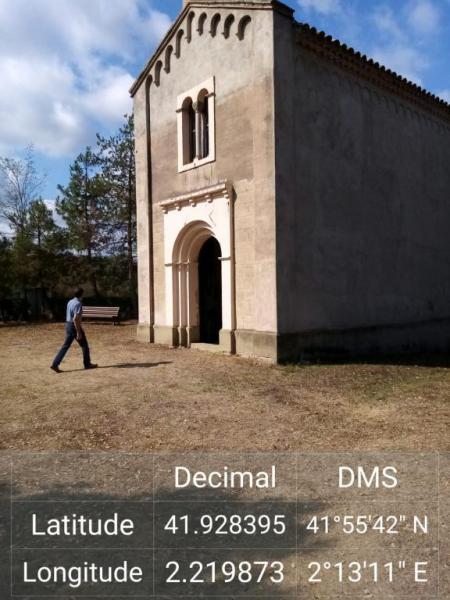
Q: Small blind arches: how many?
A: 9